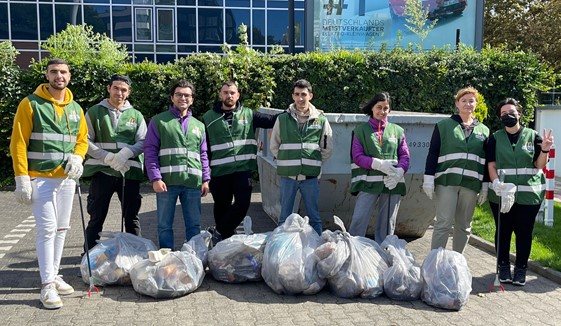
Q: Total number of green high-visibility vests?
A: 8